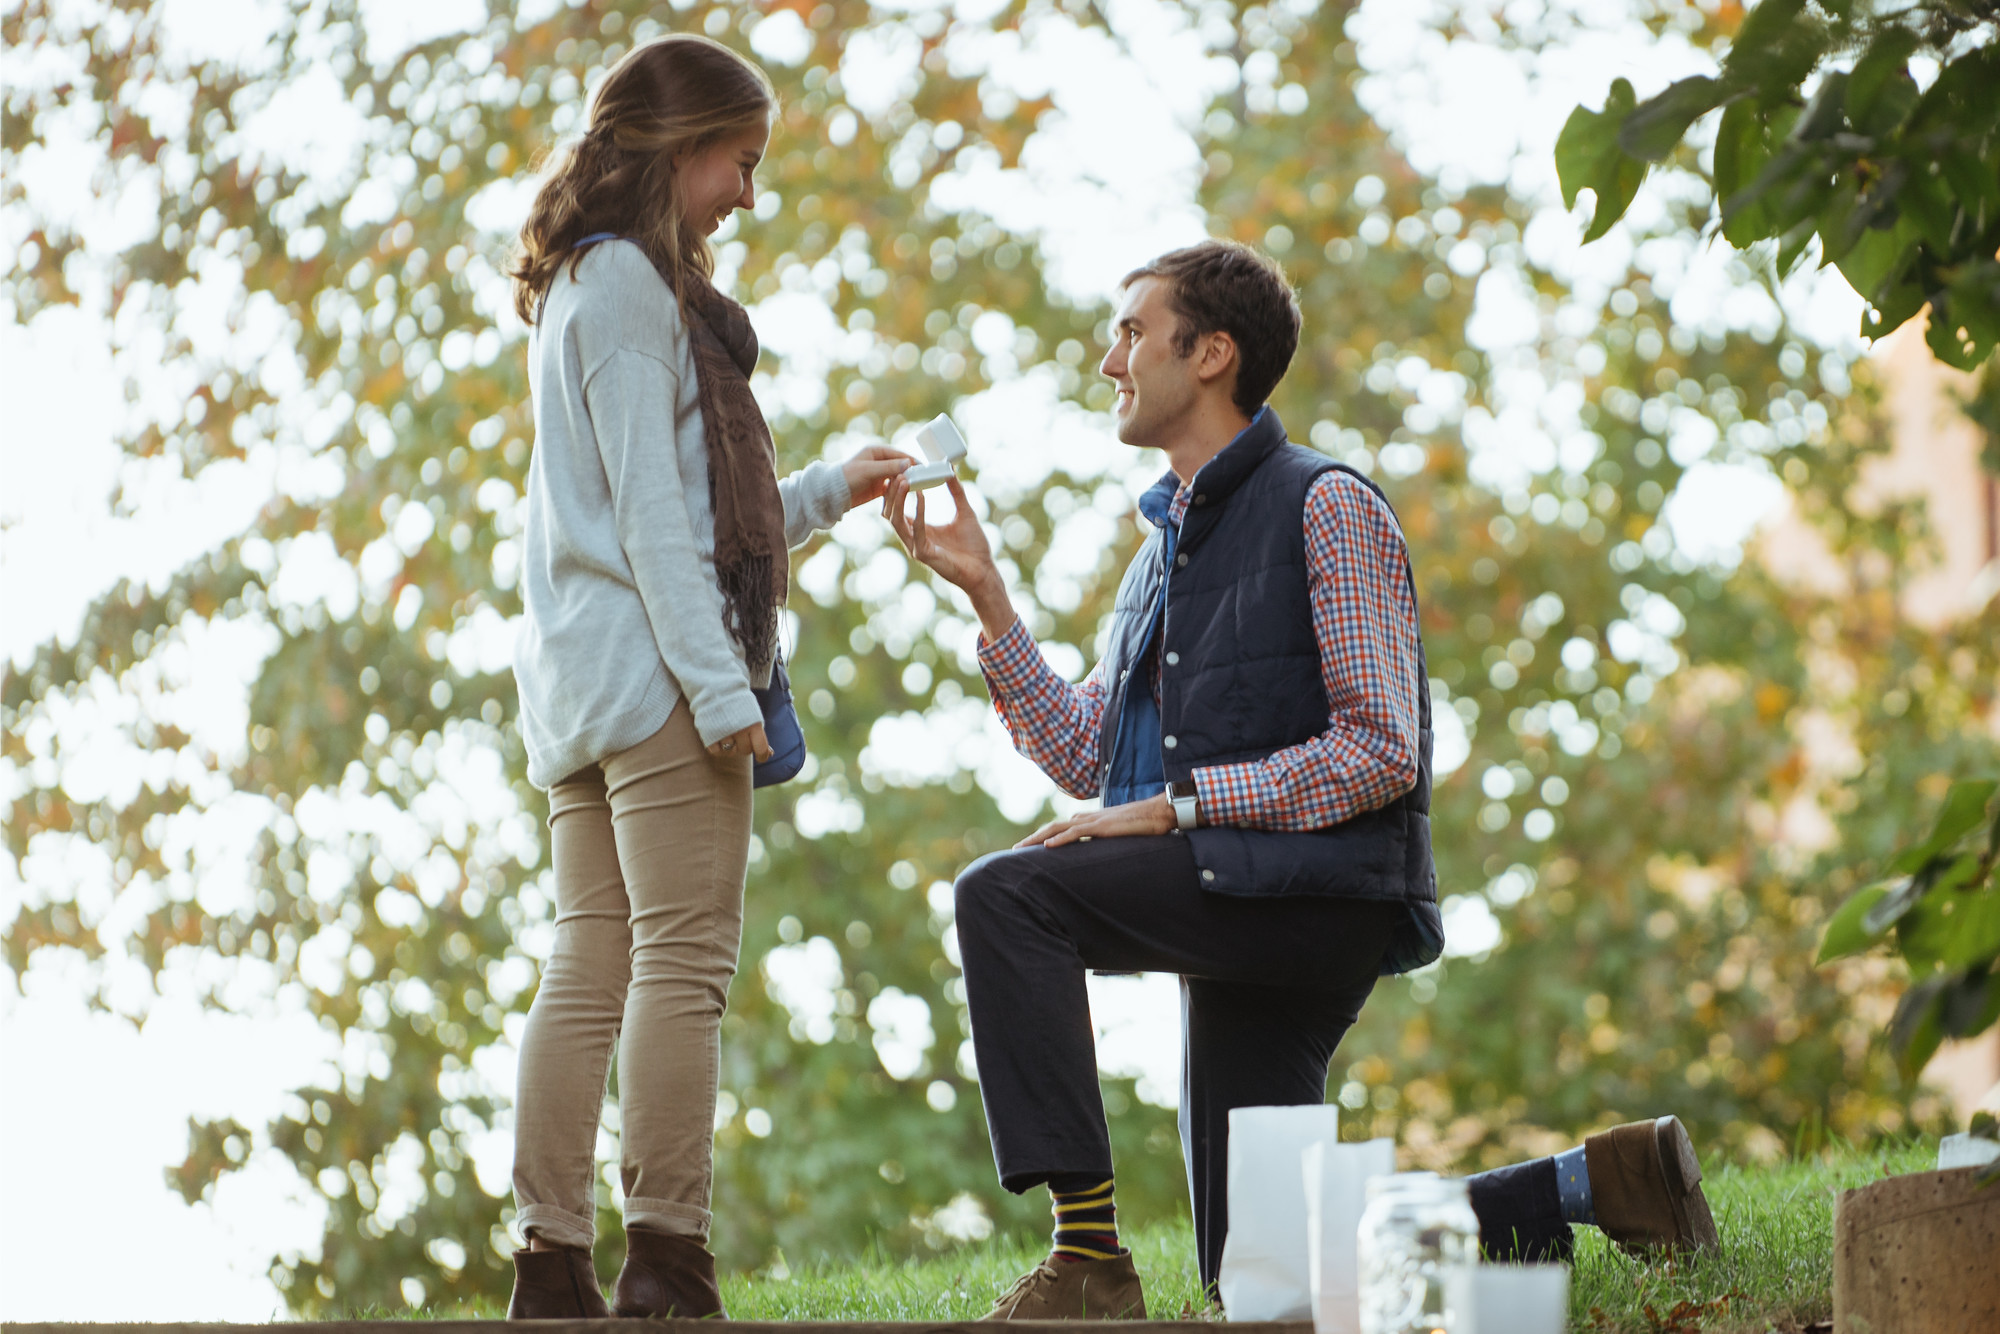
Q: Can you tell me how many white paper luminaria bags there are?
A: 3